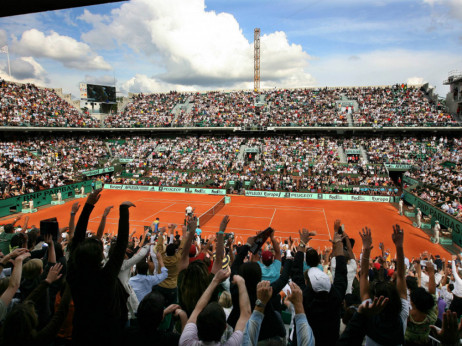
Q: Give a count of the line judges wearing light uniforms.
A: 6